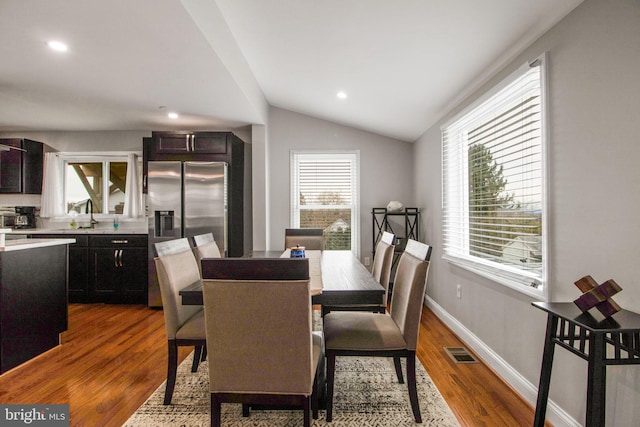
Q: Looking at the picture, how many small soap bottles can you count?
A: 2